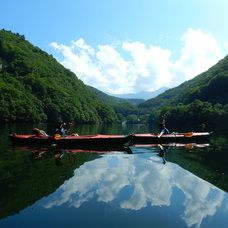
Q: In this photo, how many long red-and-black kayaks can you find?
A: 2